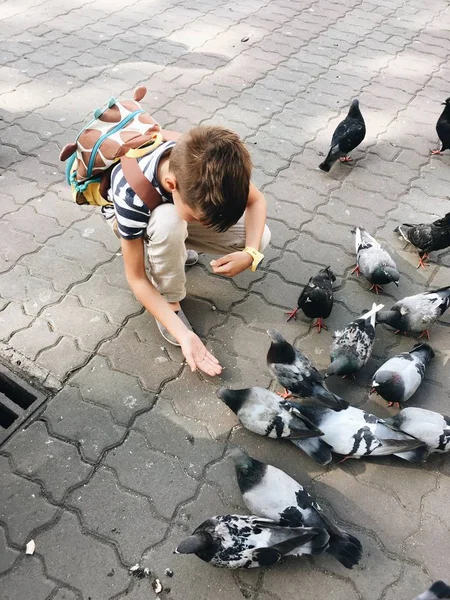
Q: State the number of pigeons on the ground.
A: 15